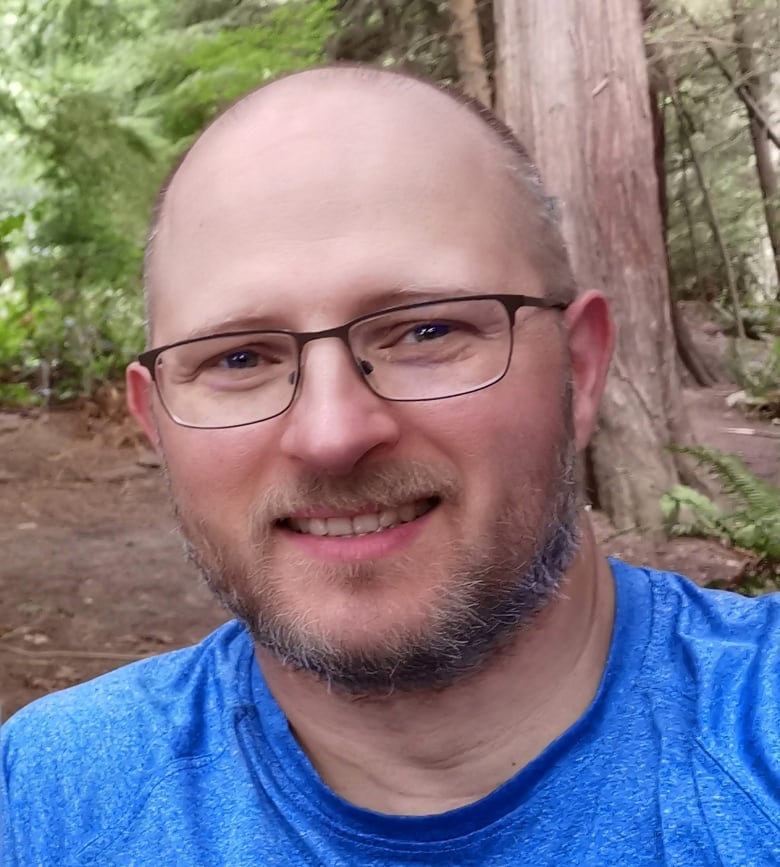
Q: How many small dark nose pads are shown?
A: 2